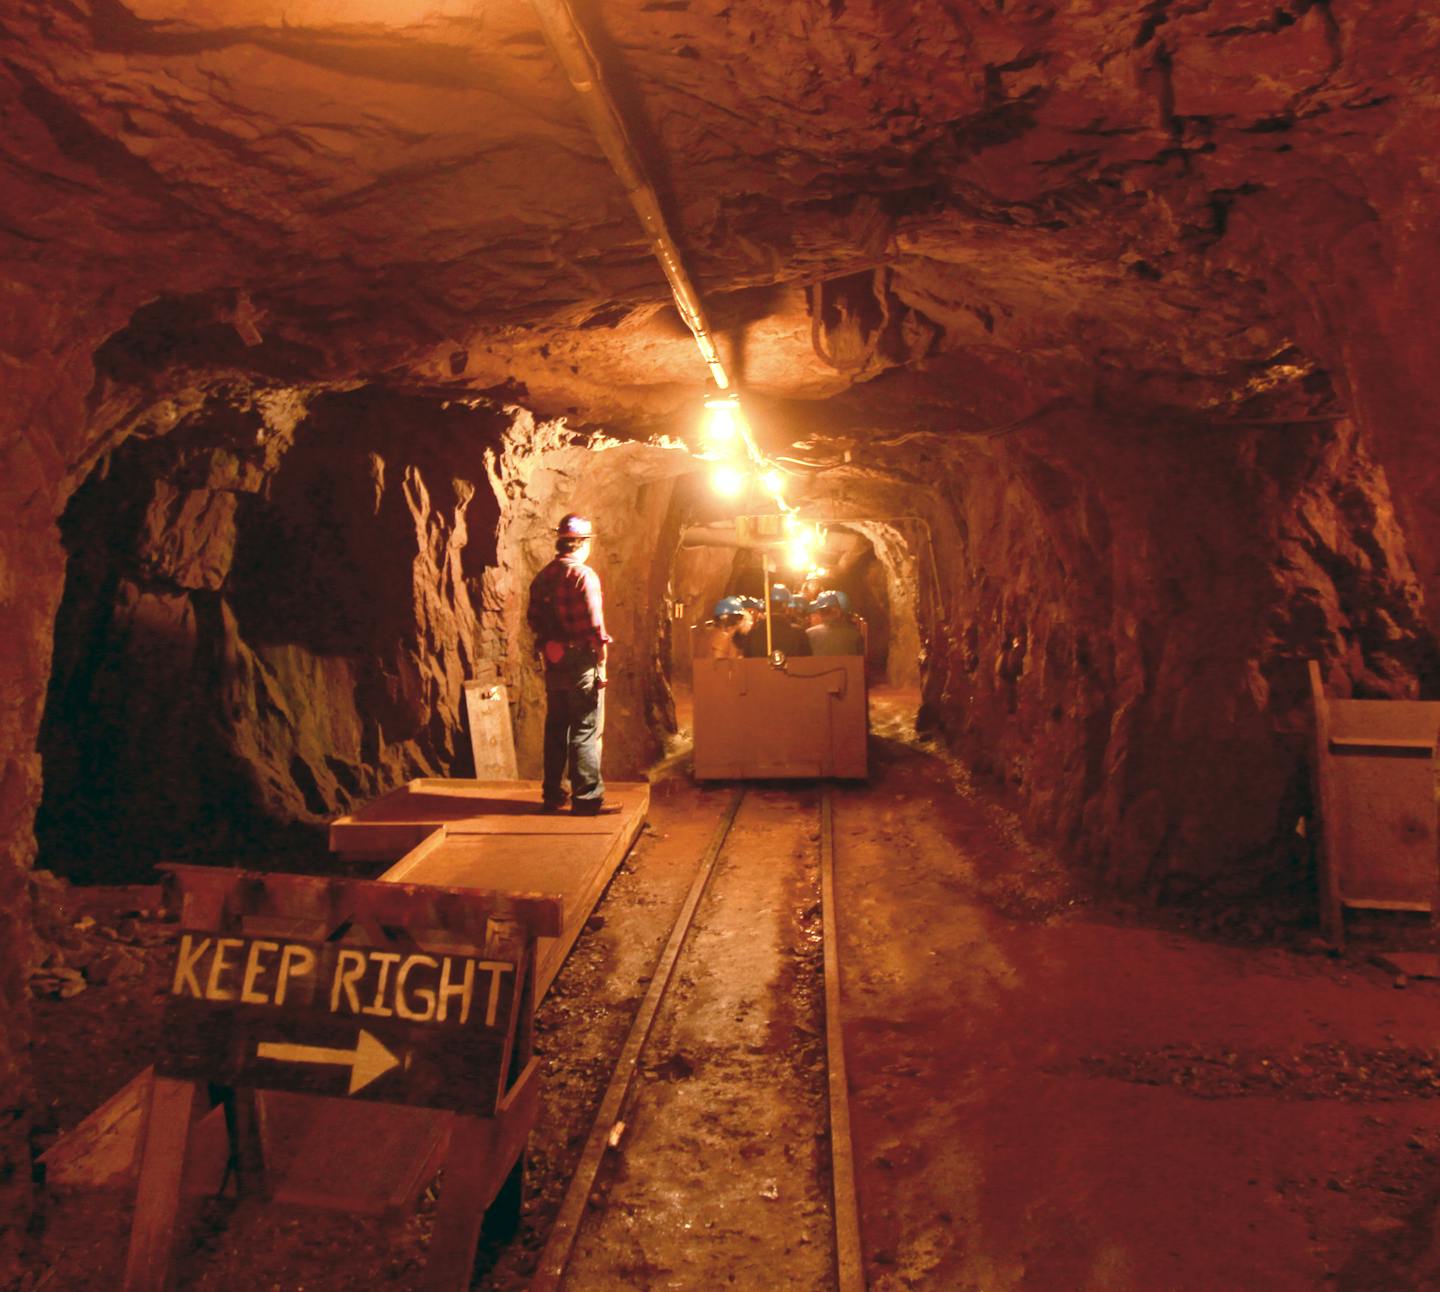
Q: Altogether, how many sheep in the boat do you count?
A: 0